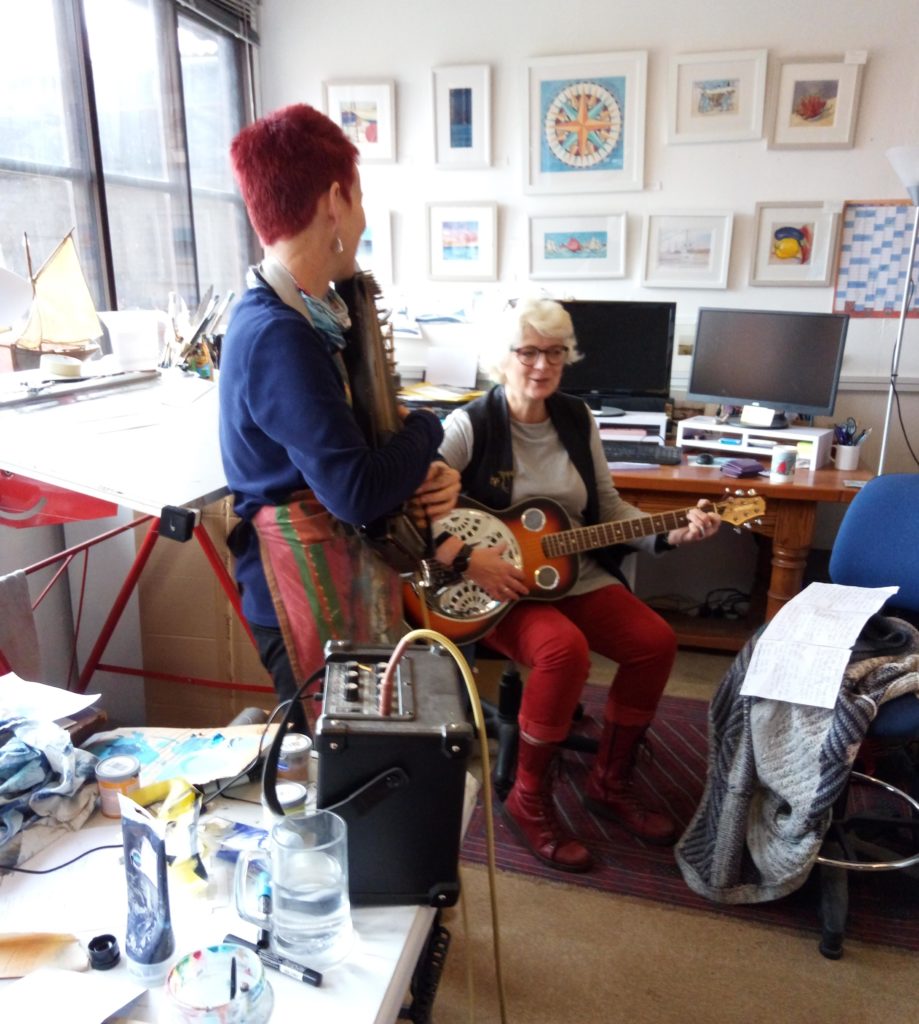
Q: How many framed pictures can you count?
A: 10